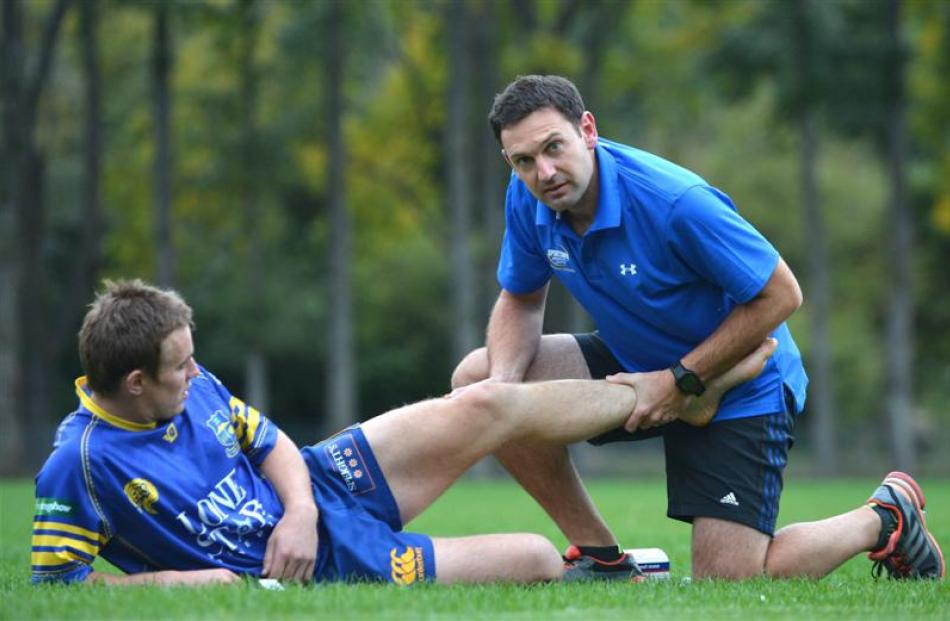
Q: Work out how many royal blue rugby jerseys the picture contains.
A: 1